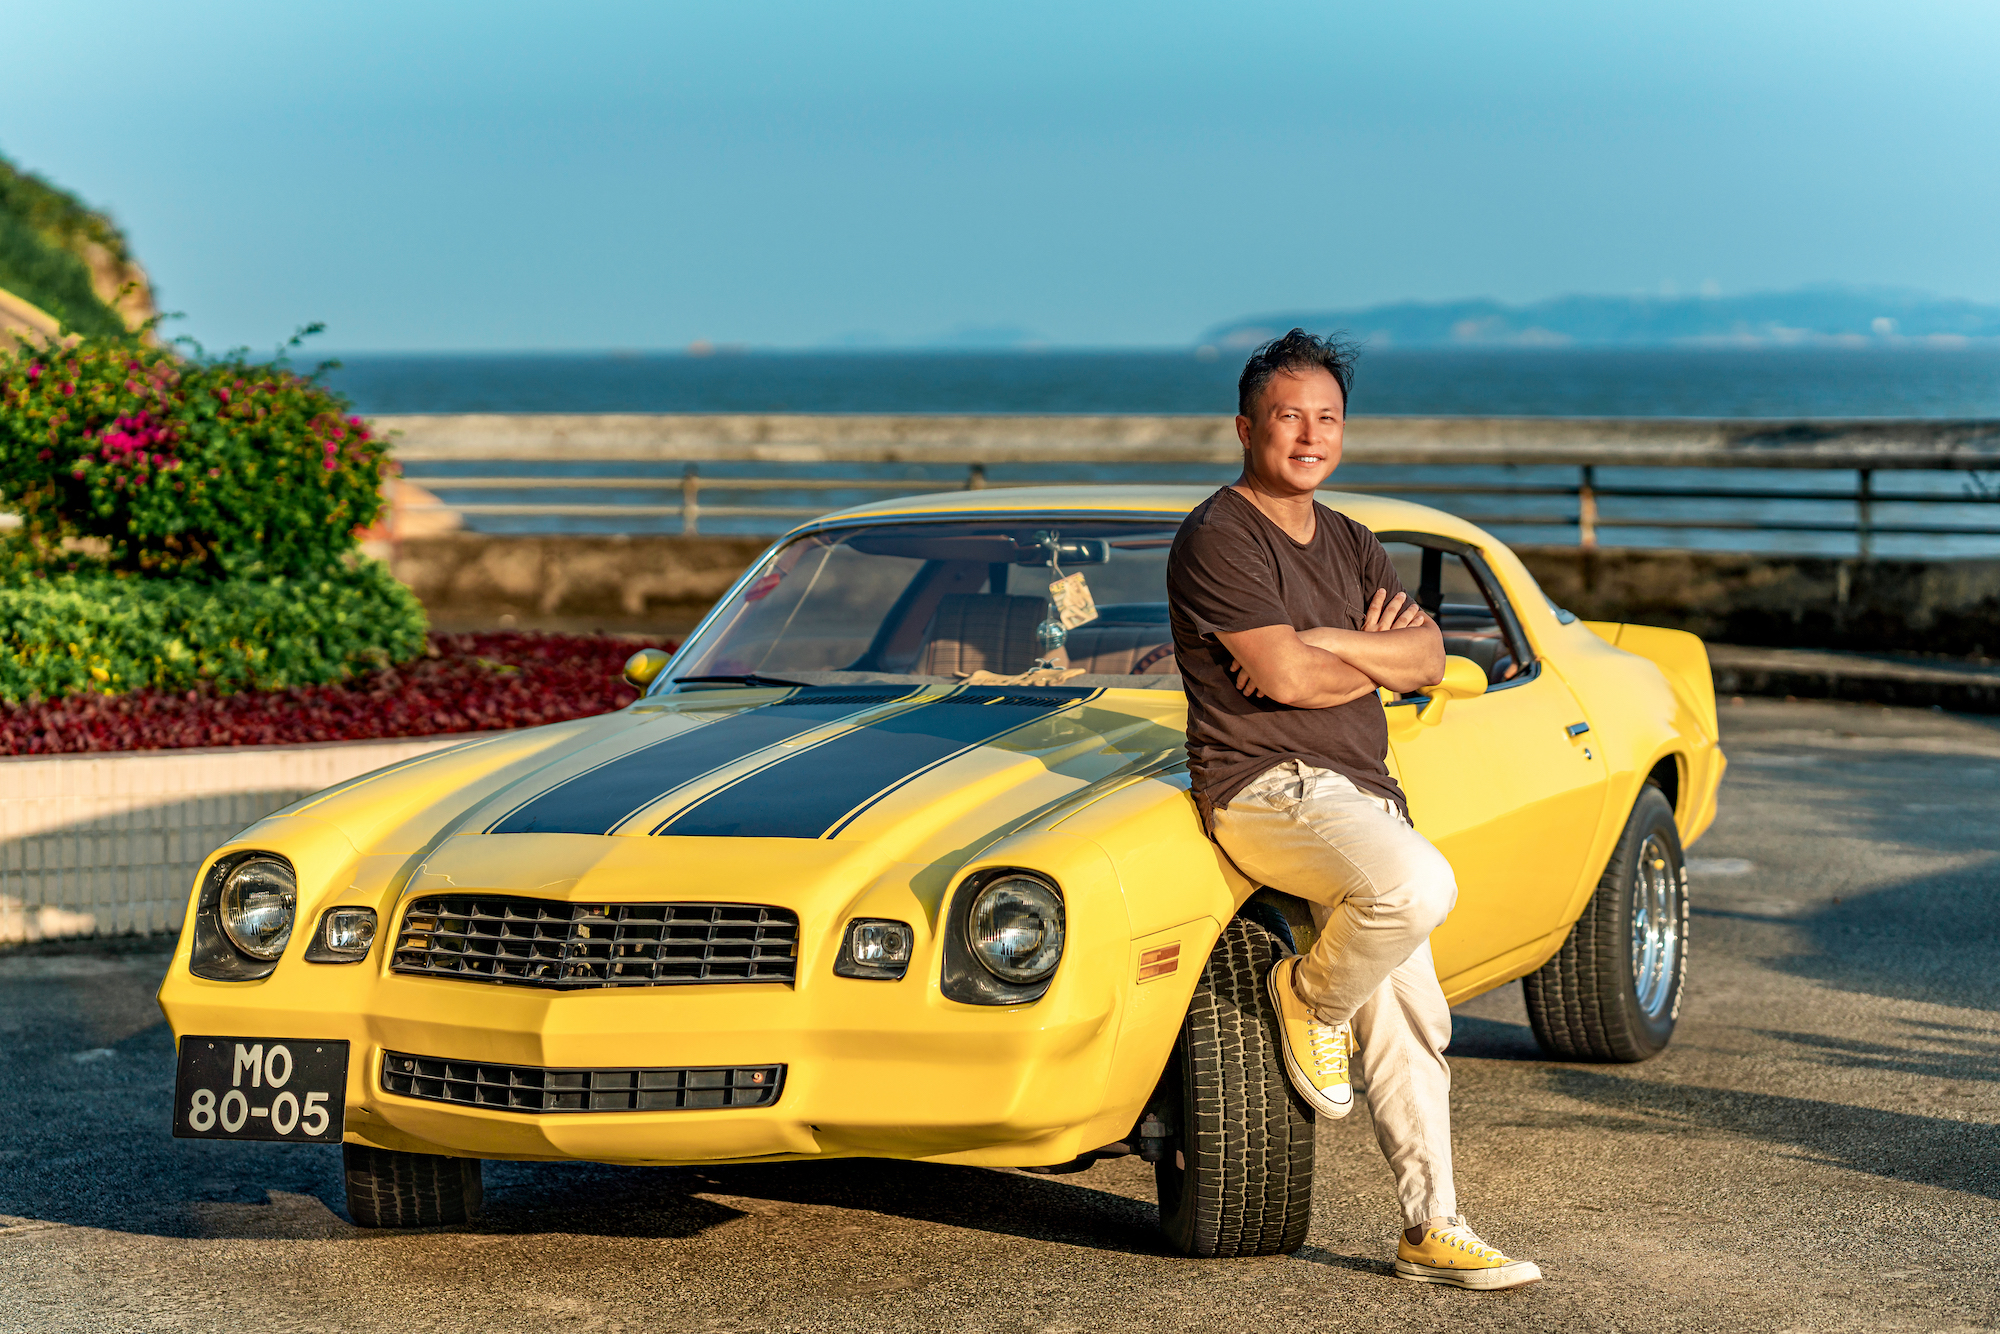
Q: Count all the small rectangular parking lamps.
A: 2